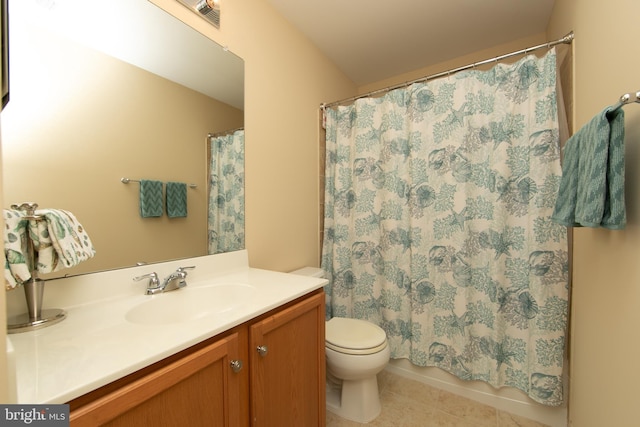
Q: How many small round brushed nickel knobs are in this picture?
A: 2